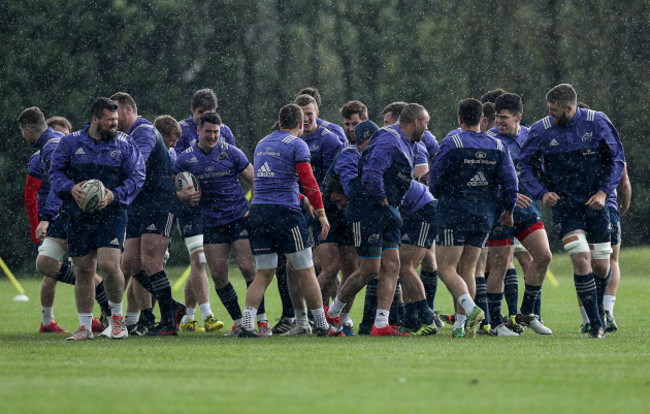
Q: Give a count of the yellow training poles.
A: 3